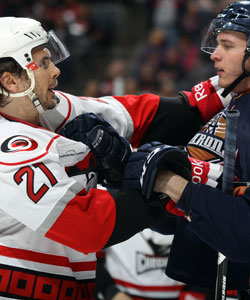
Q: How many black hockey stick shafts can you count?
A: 1